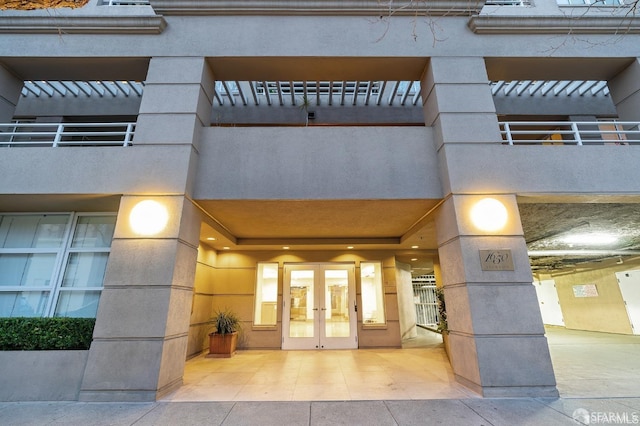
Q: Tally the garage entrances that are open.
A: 1